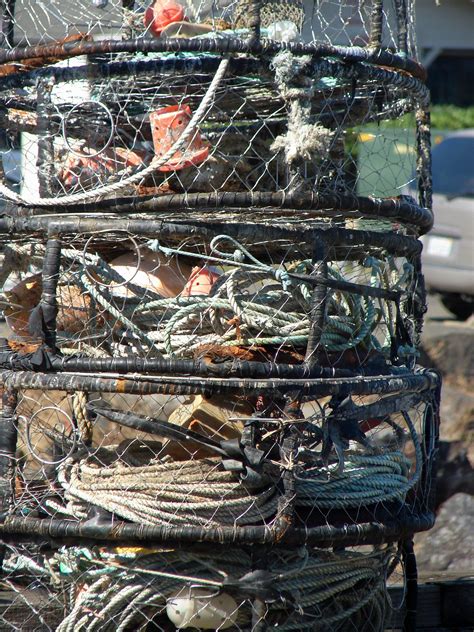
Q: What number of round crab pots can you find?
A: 5